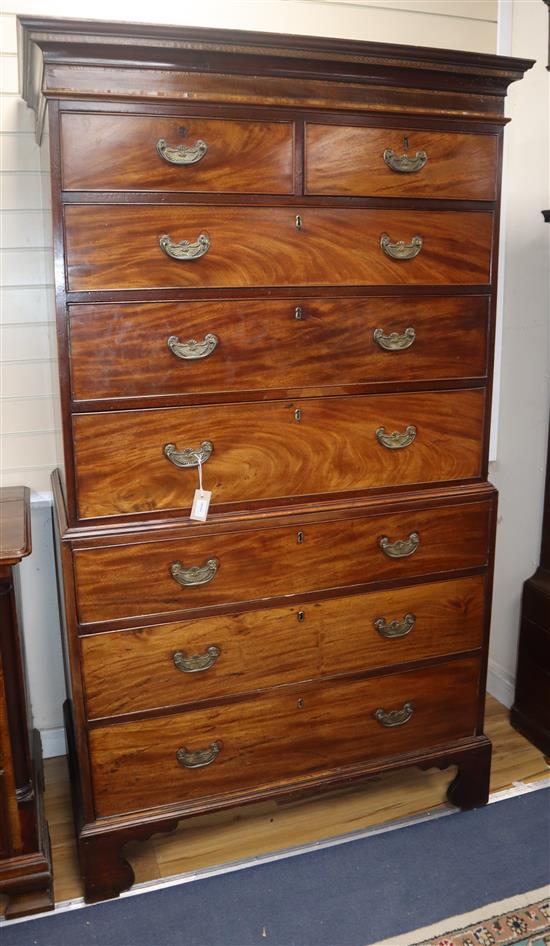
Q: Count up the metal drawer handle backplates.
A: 14